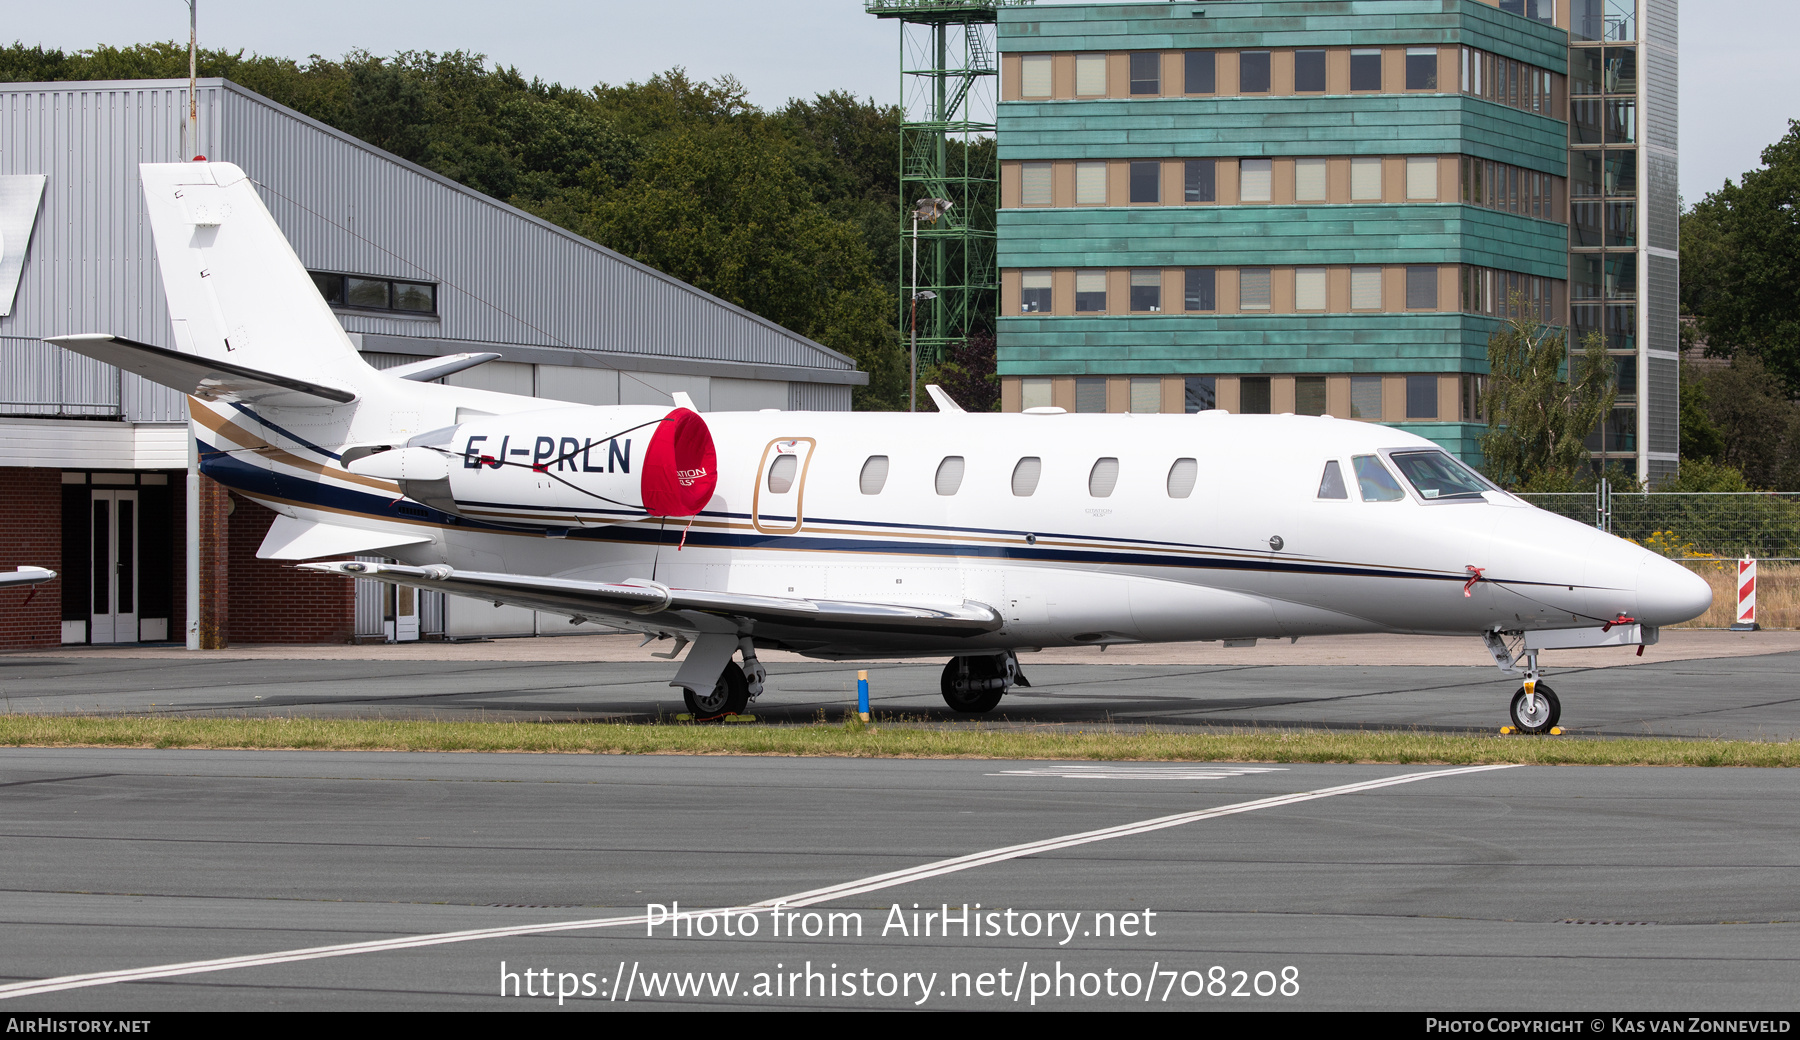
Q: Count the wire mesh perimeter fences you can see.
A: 1